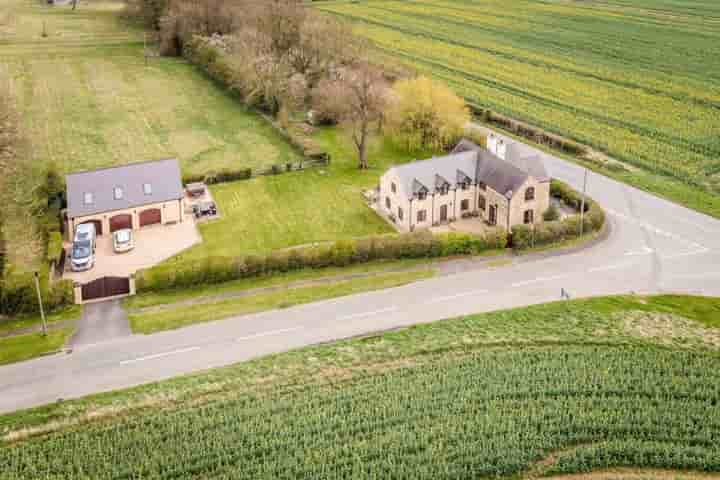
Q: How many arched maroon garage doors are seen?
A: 3